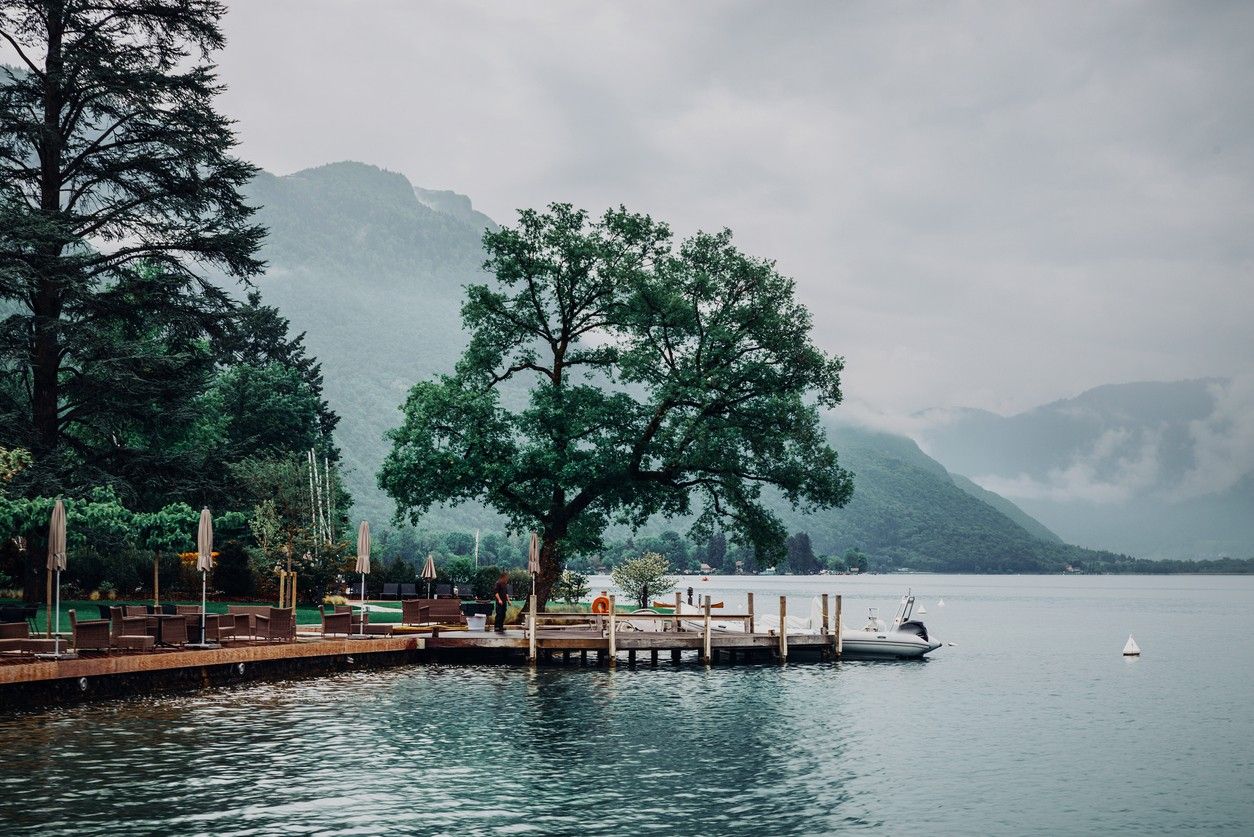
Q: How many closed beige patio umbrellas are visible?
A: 5